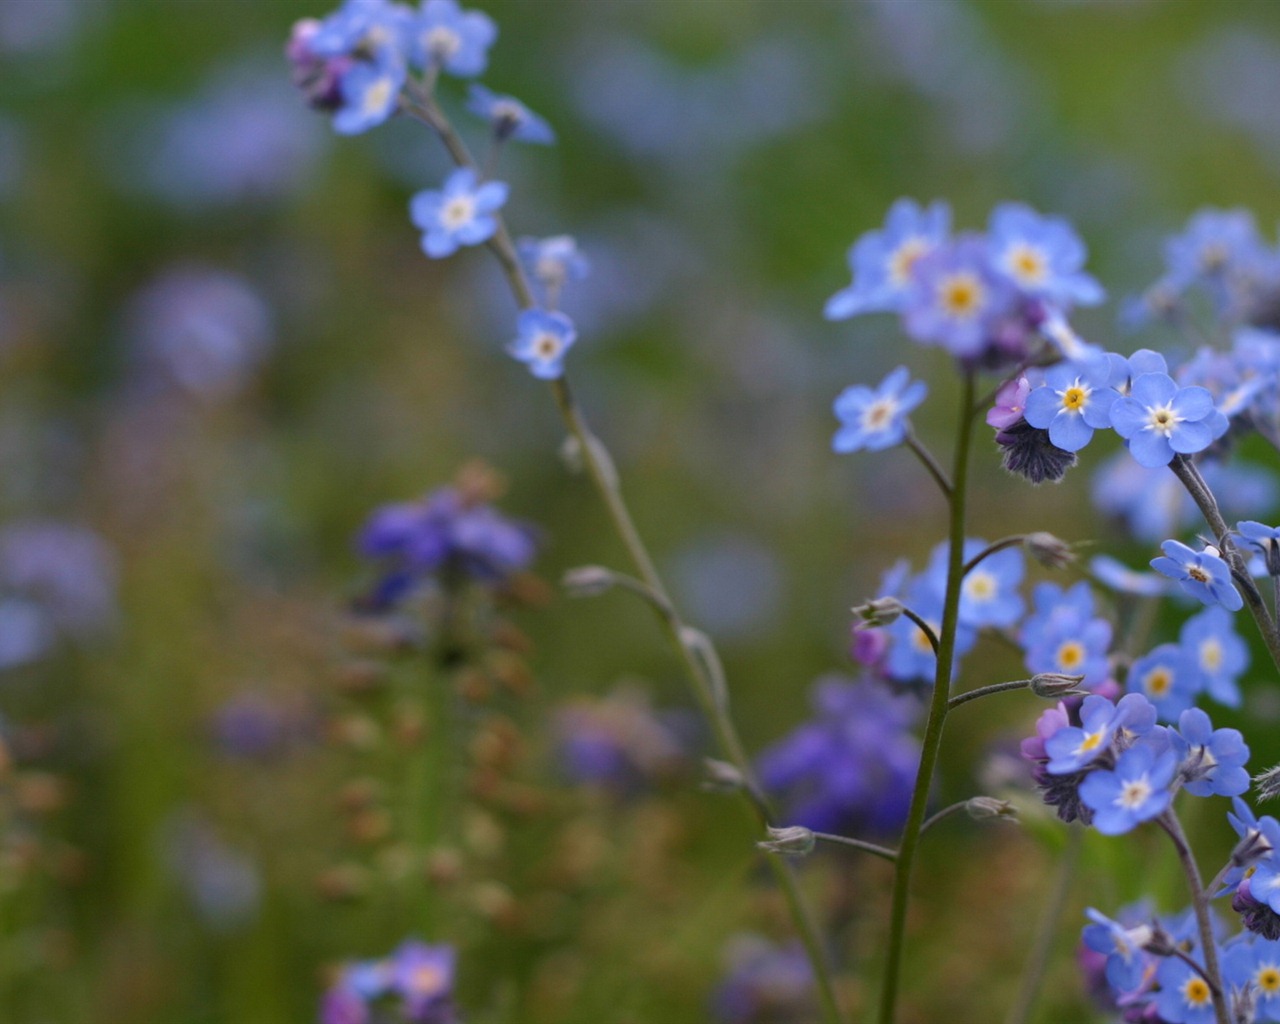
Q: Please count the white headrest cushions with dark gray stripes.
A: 0